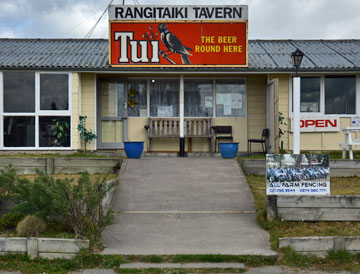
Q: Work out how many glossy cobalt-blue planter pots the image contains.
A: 2